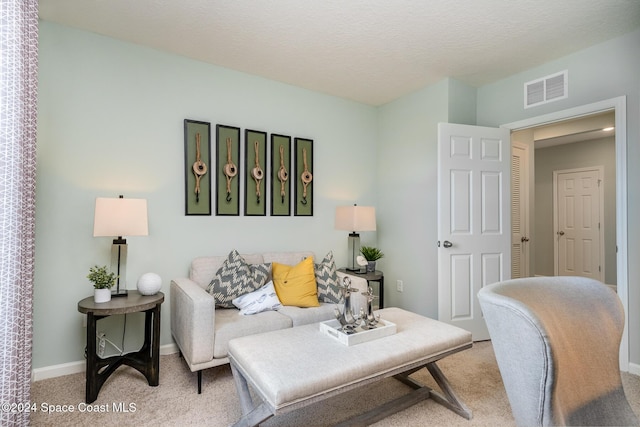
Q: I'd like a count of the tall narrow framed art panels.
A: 5